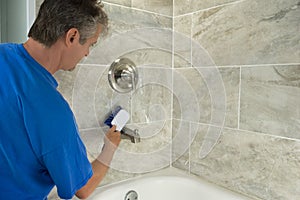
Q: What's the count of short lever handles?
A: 1